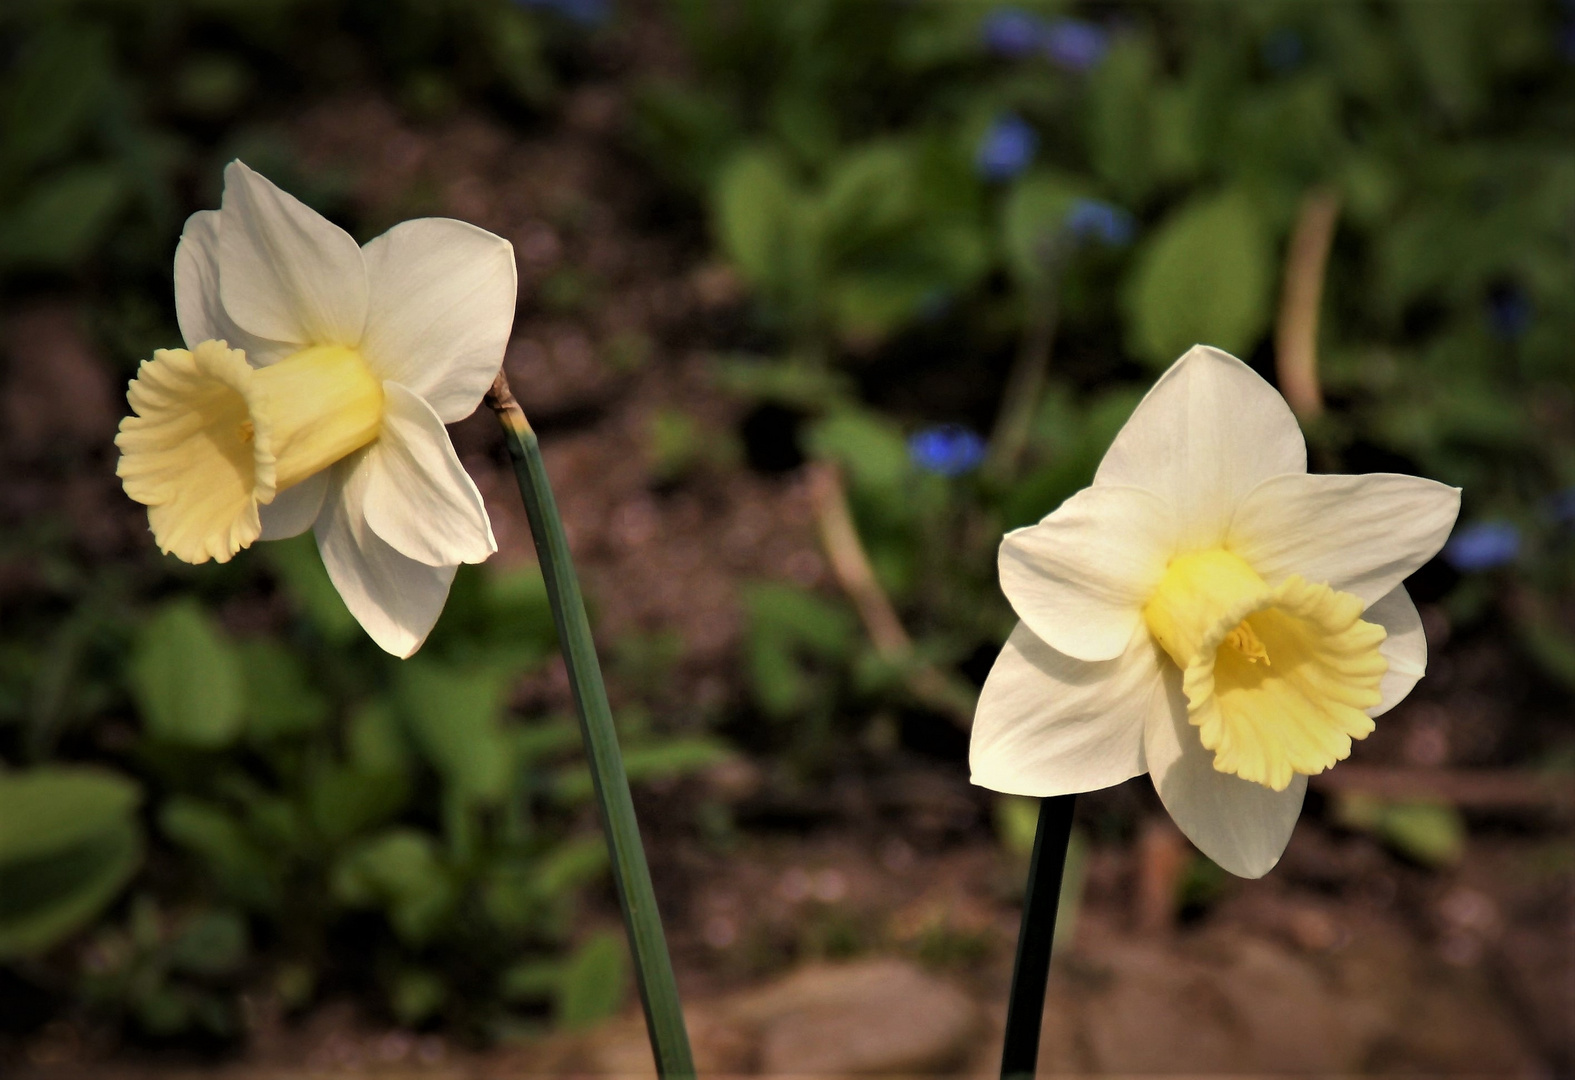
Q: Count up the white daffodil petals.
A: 12